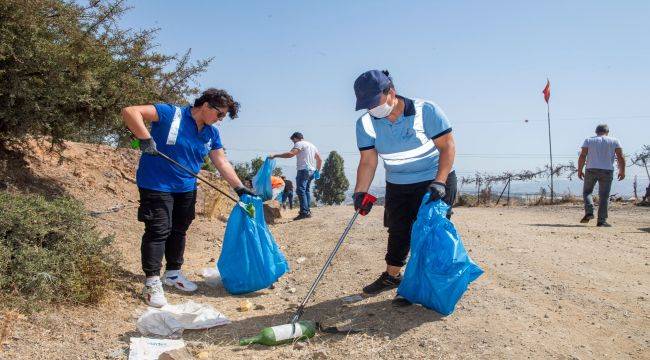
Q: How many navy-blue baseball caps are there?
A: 1